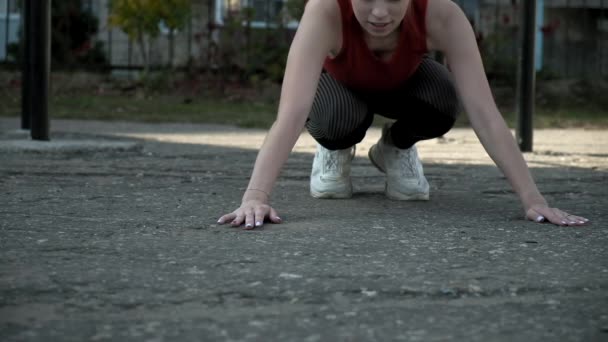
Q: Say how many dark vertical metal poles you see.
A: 3